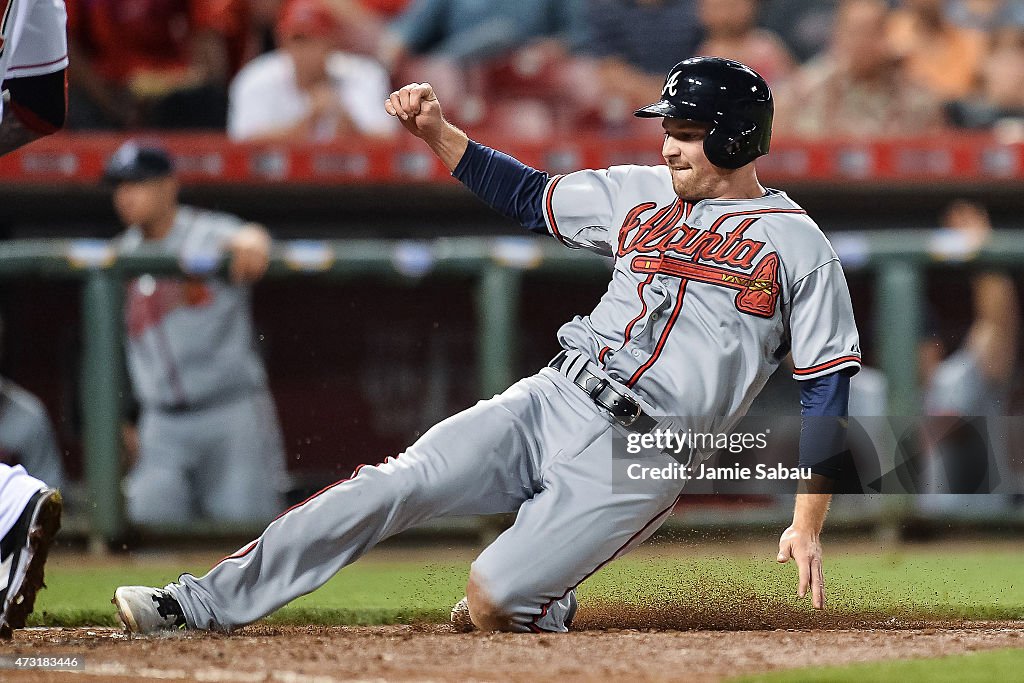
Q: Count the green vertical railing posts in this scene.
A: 3